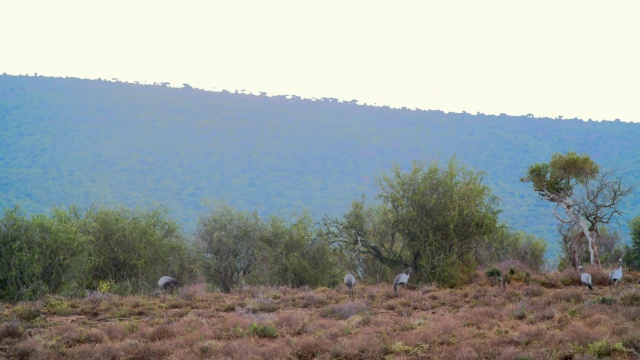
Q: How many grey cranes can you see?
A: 5